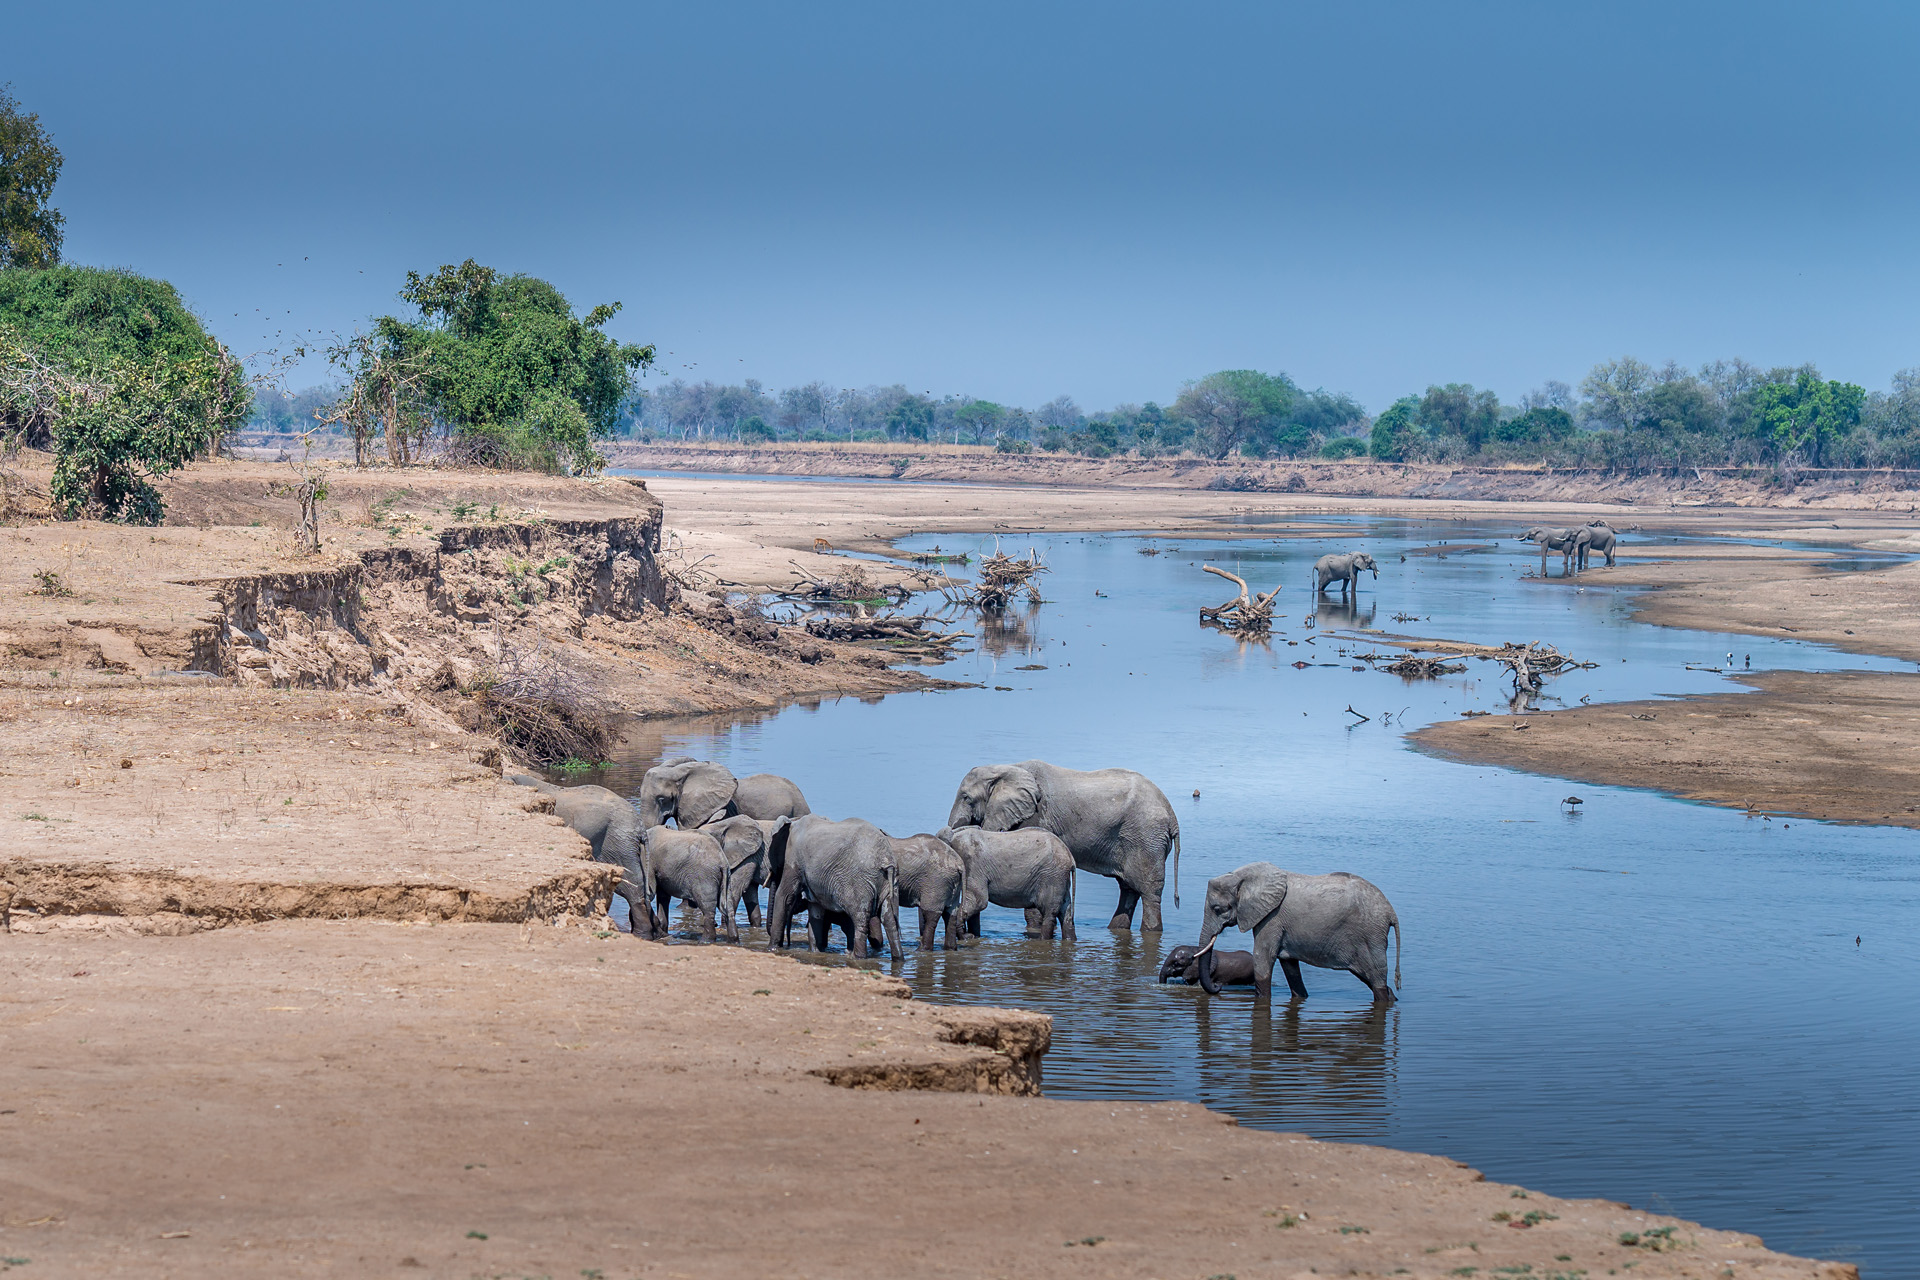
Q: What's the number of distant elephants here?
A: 3